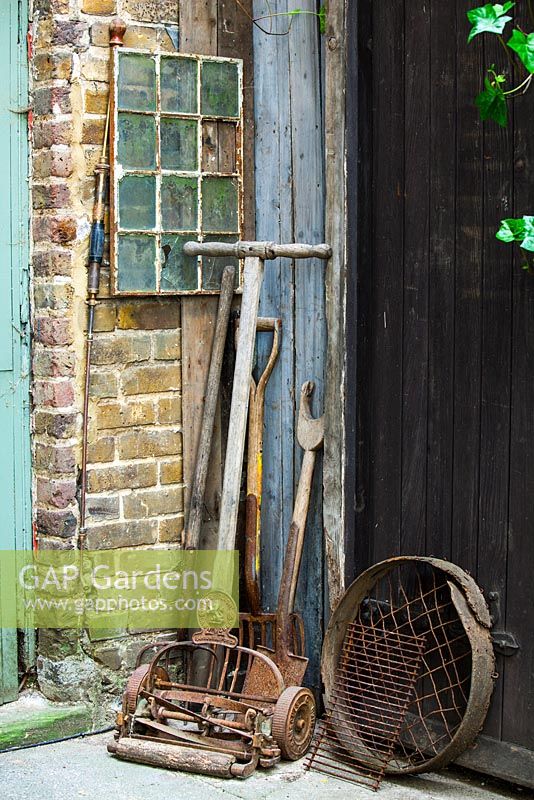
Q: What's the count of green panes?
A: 11